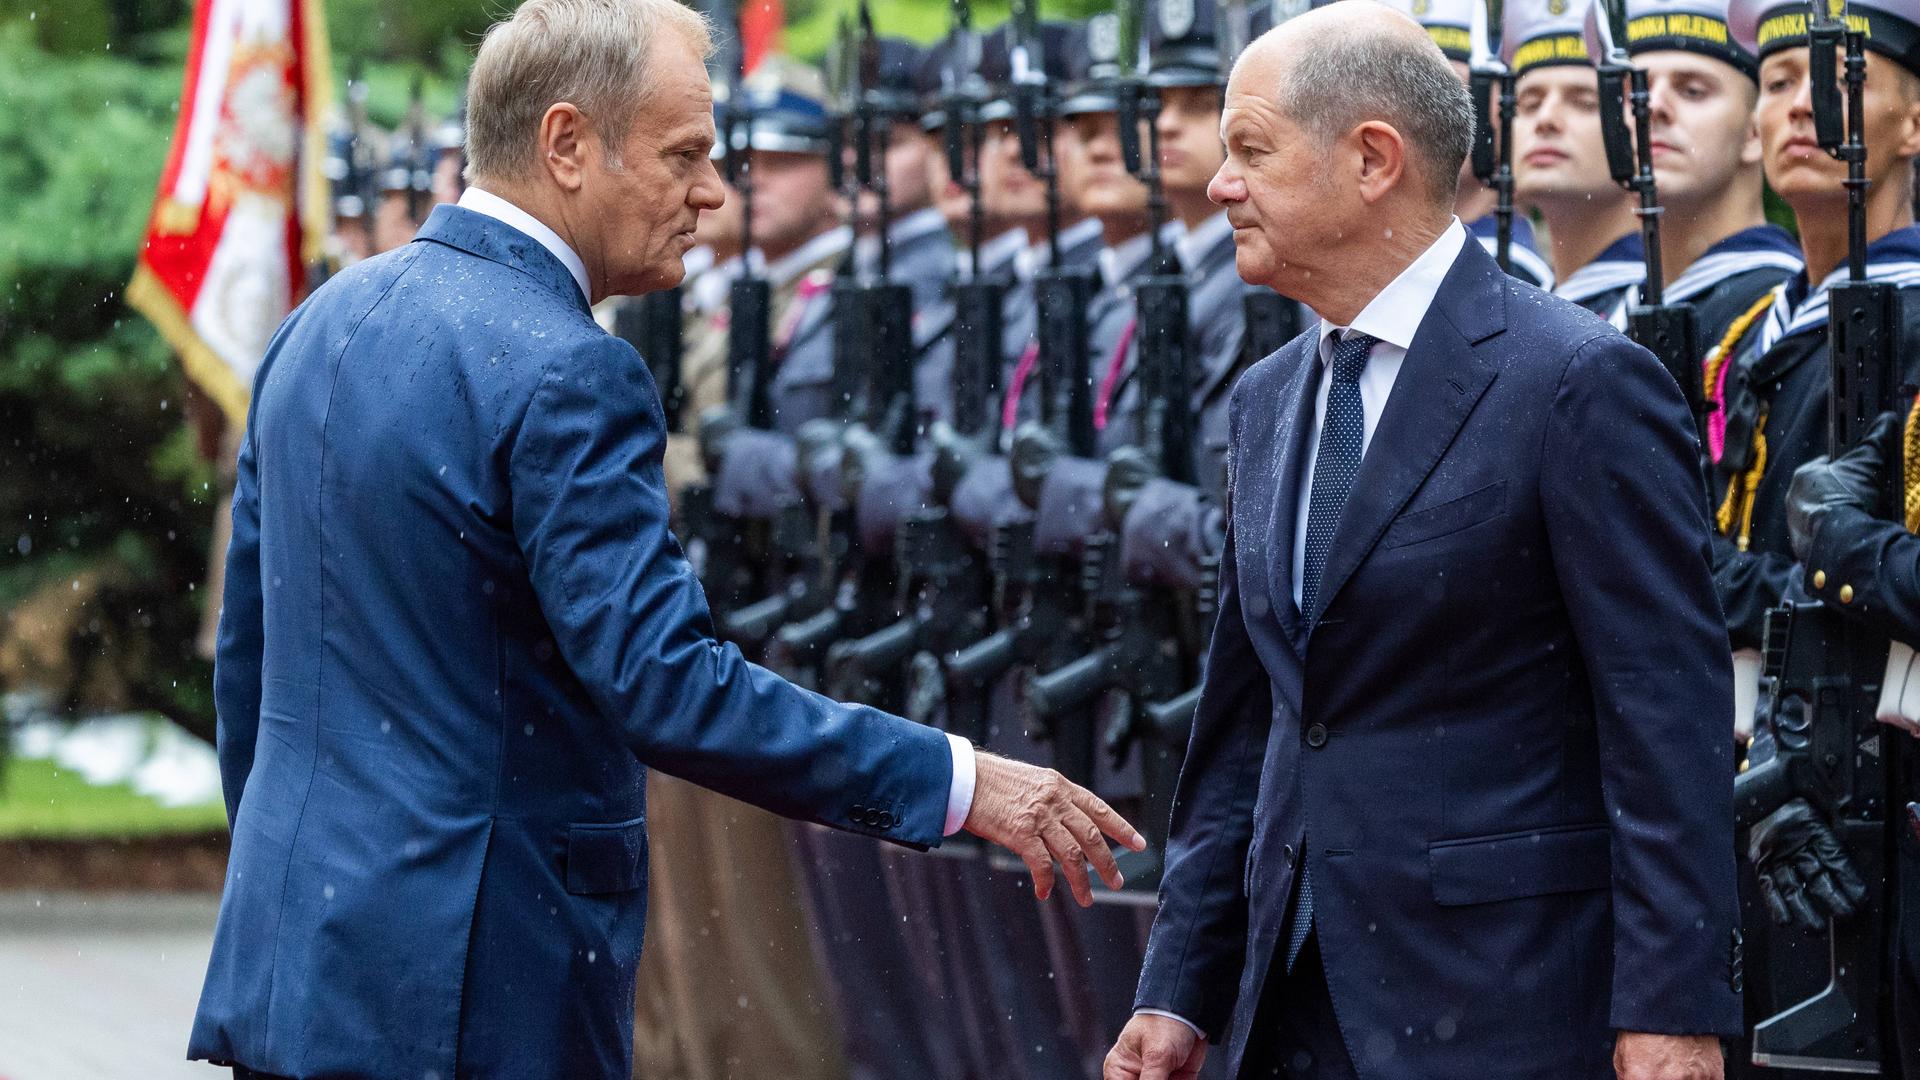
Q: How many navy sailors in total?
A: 4